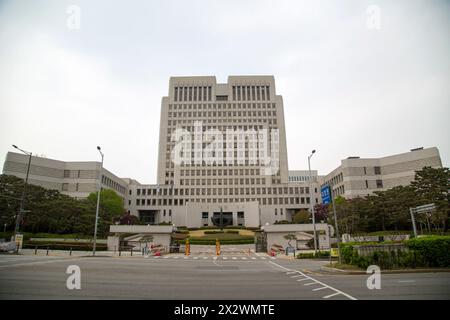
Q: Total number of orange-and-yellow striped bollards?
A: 2